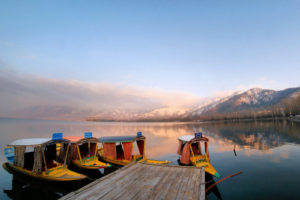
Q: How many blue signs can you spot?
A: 4